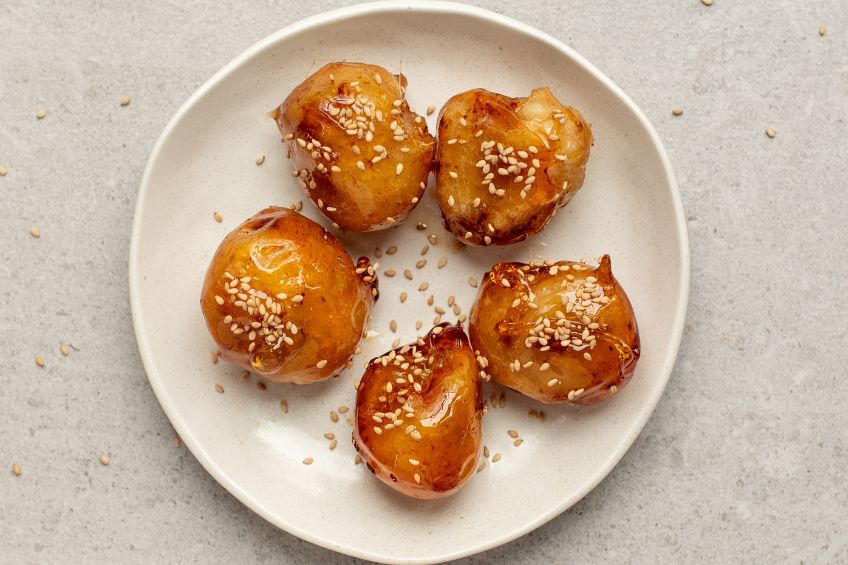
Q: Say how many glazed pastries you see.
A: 5